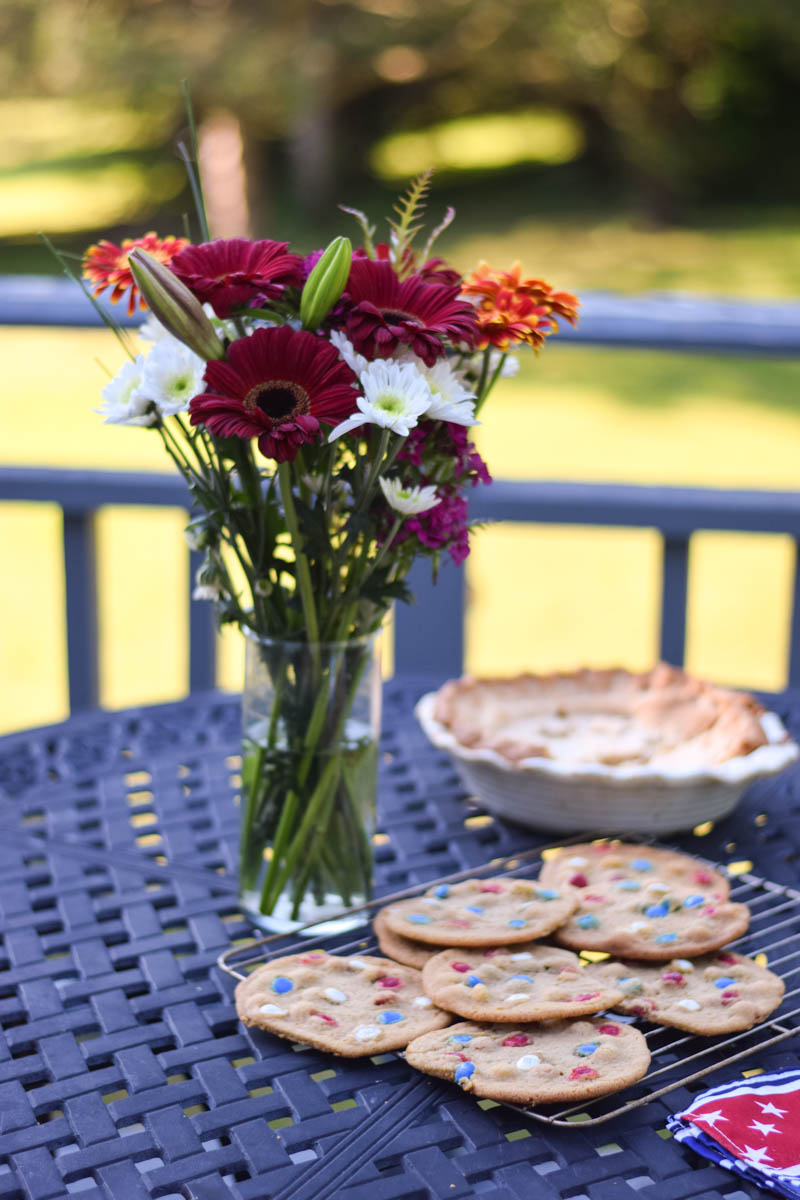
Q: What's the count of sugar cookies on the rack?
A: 8